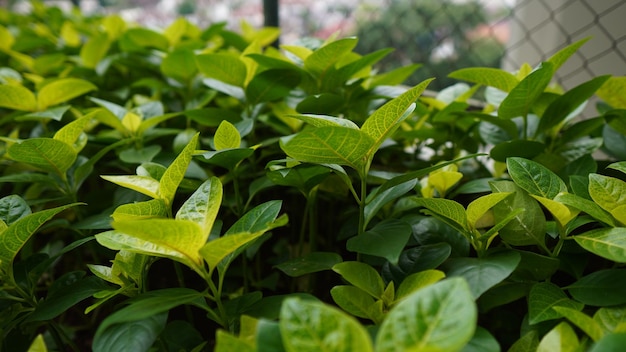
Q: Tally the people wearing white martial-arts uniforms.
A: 0